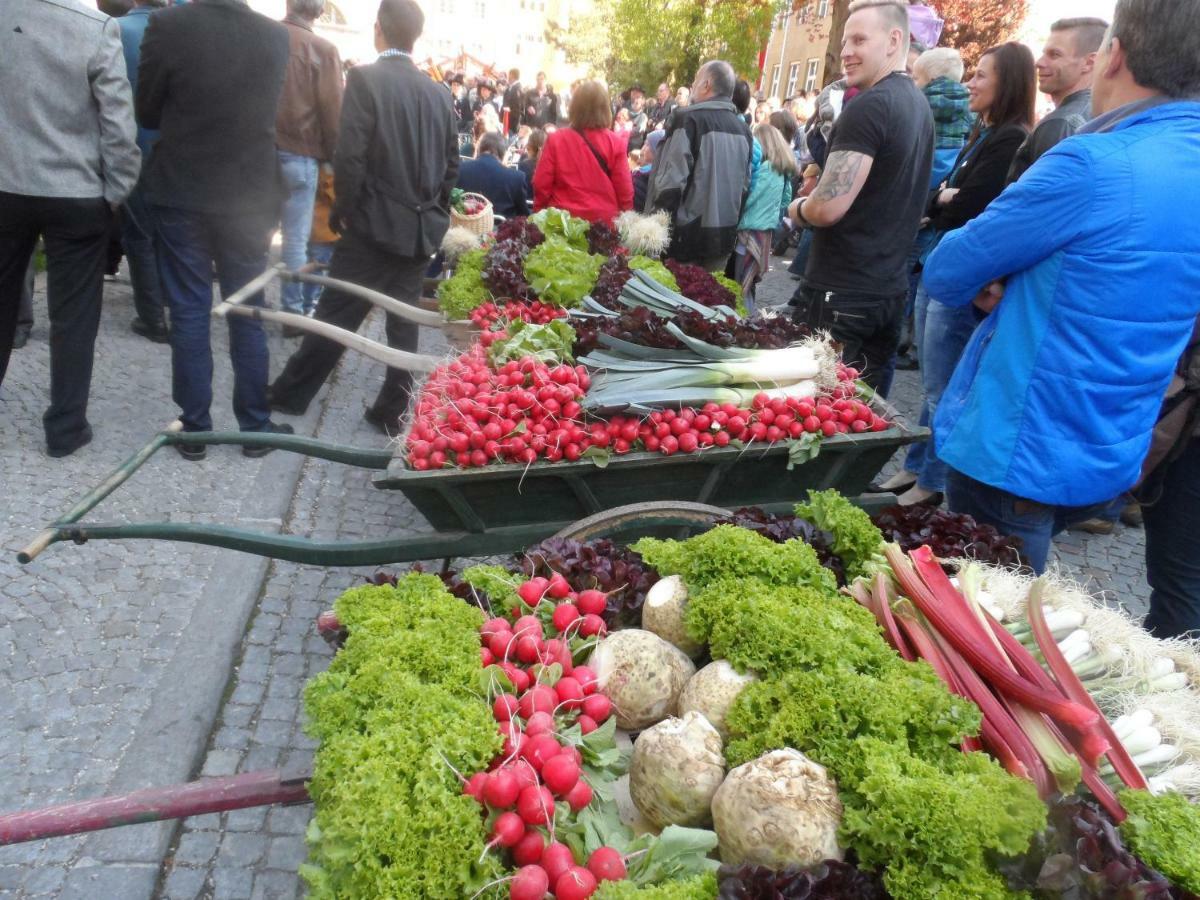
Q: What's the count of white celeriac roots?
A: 5